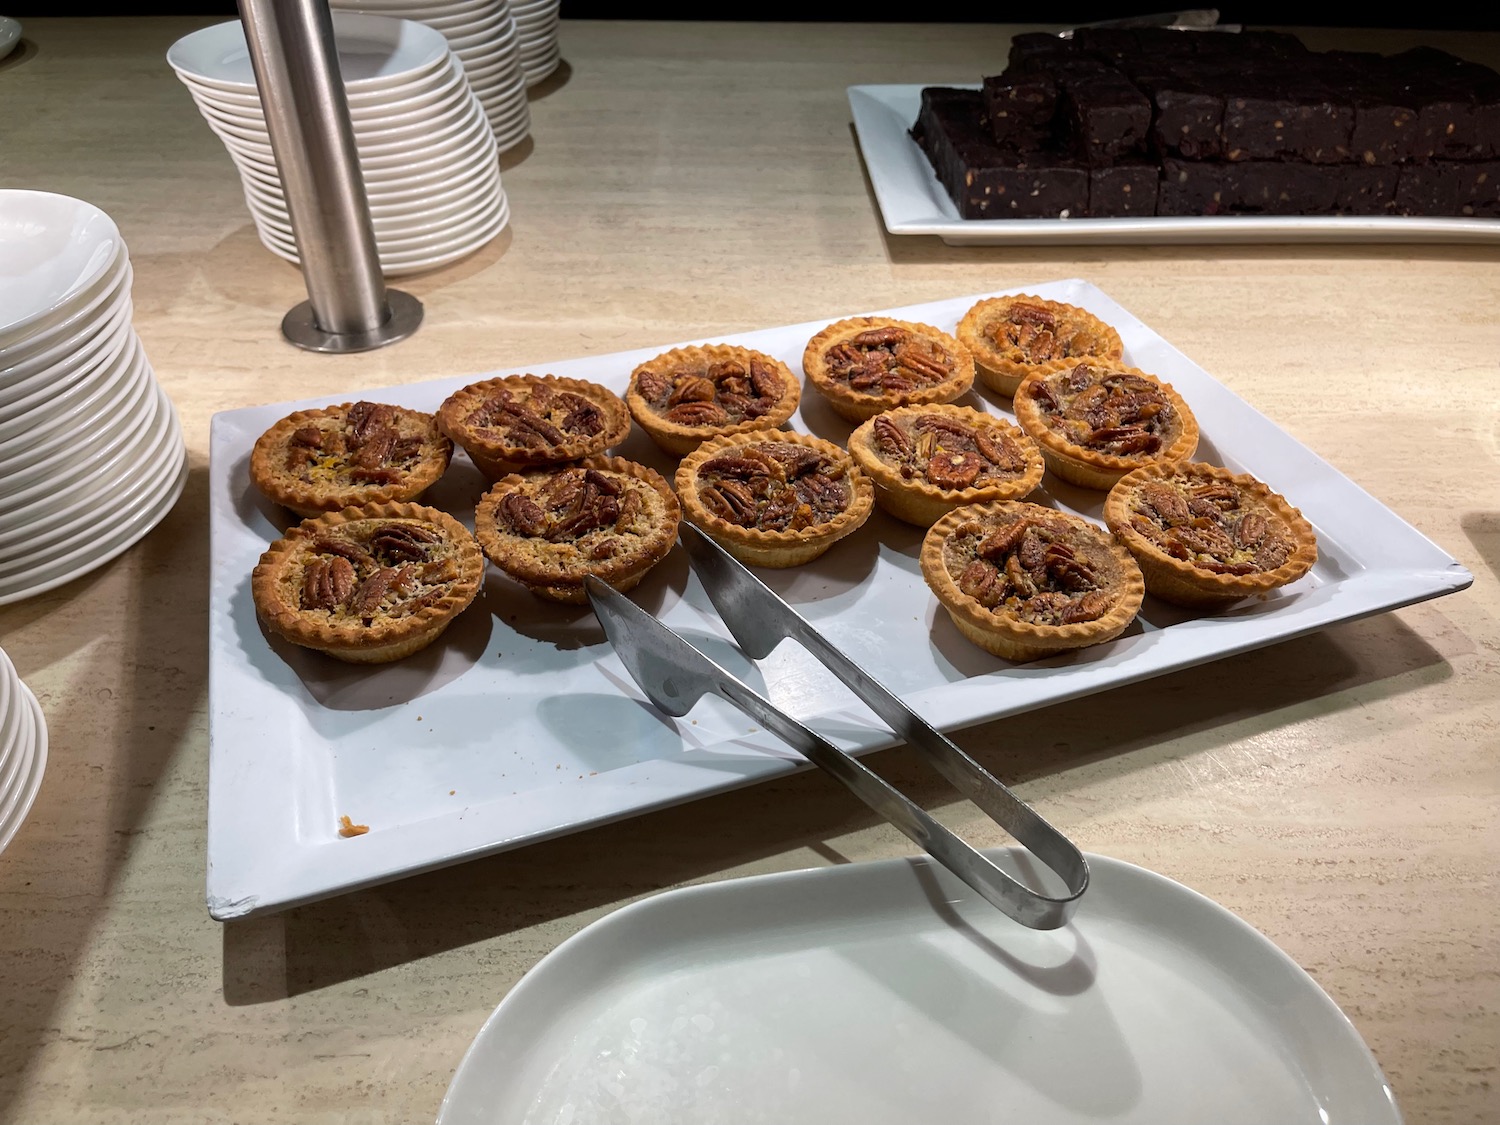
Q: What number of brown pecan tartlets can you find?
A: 12